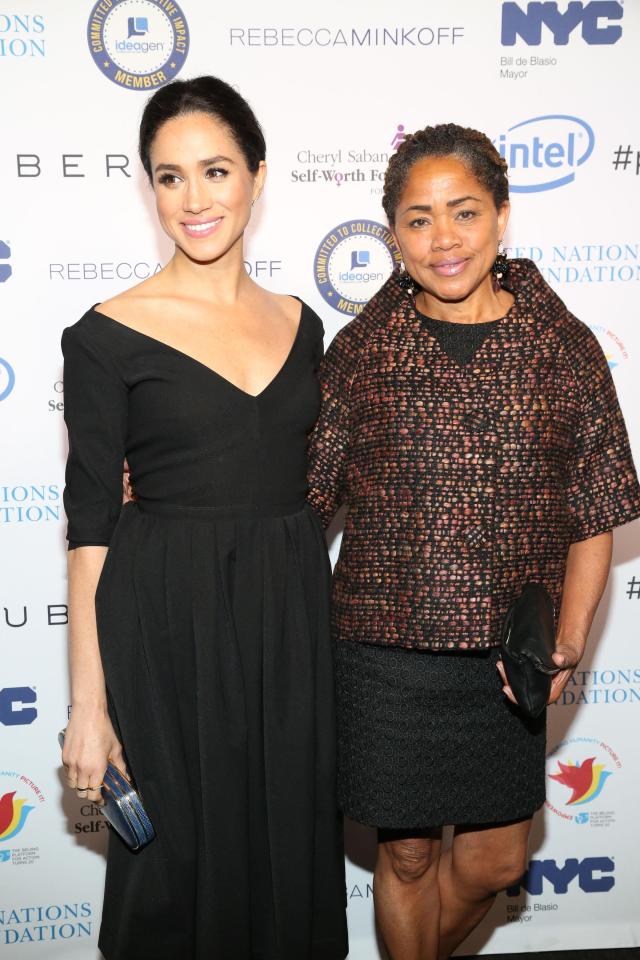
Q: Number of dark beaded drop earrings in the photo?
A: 2